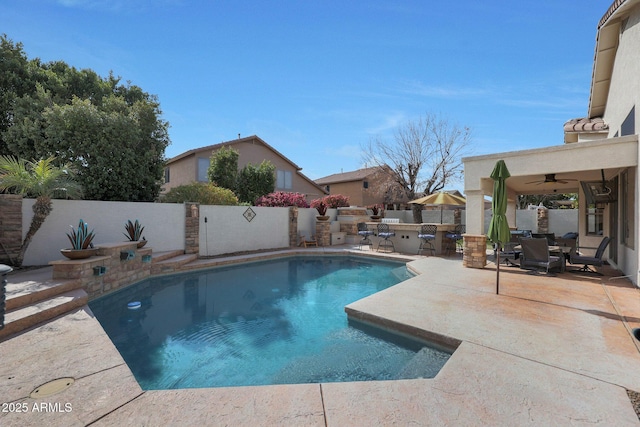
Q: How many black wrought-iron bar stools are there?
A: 4